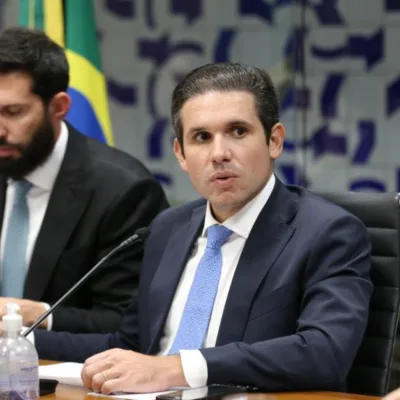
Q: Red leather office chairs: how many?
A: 0